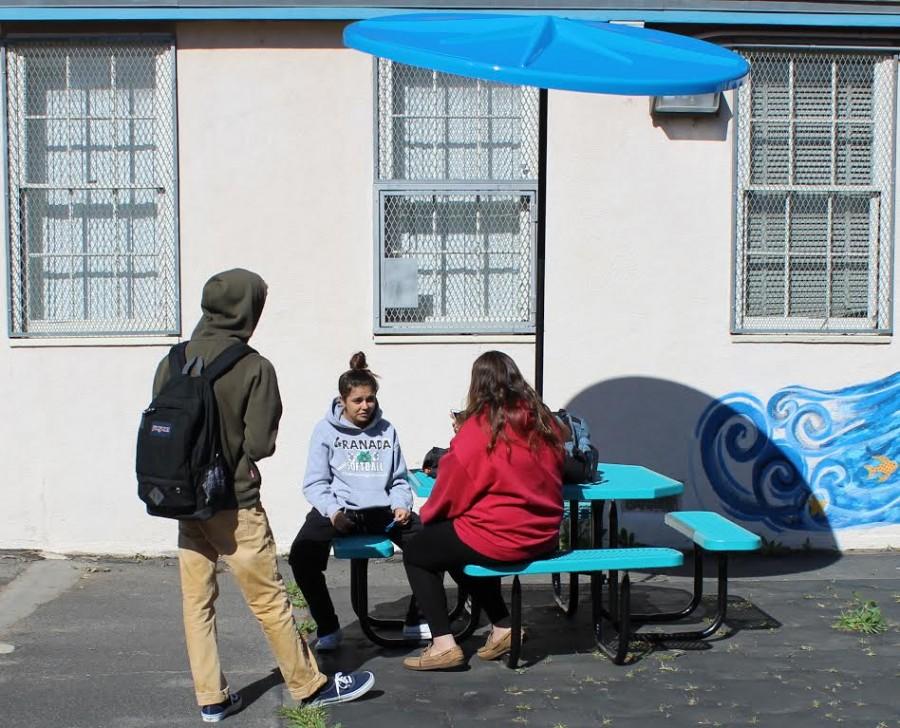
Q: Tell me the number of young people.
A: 3